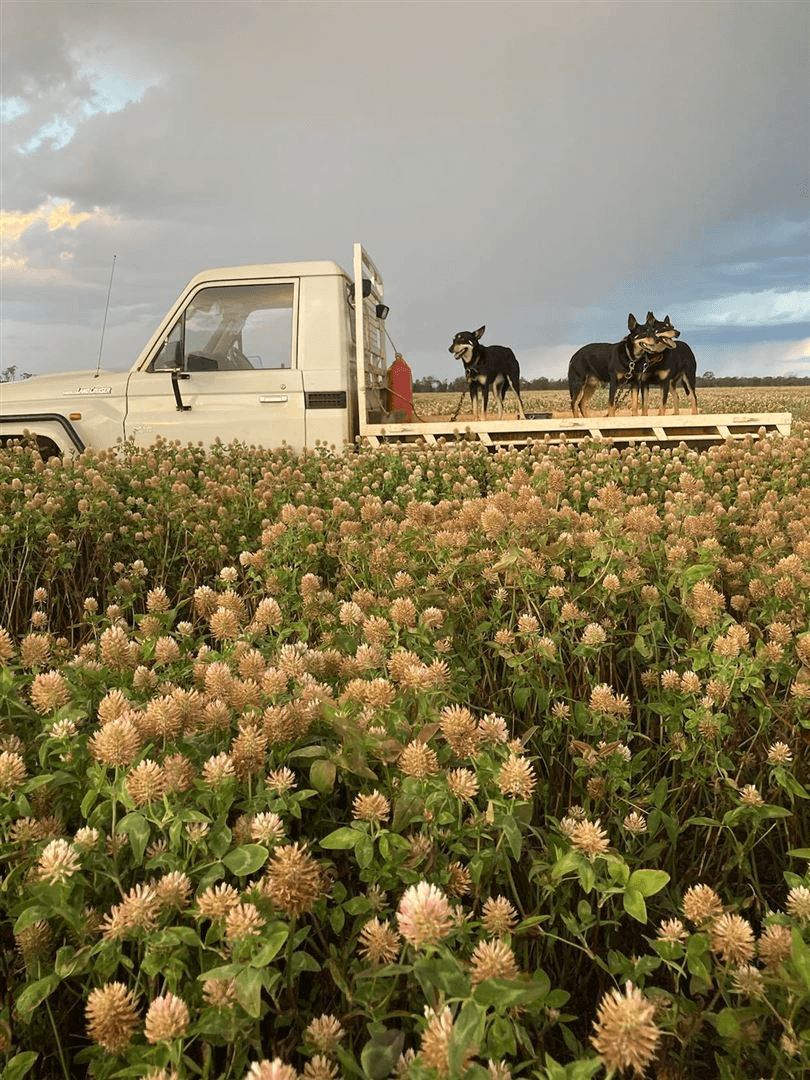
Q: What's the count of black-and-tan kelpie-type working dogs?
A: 3